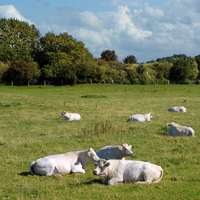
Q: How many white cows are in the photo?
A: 7